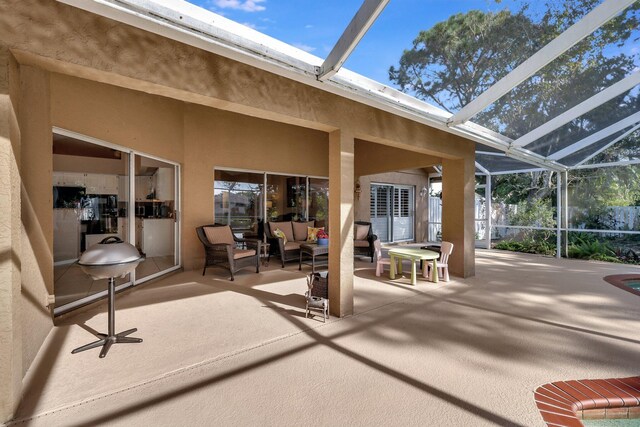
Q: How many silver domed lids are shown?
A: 1